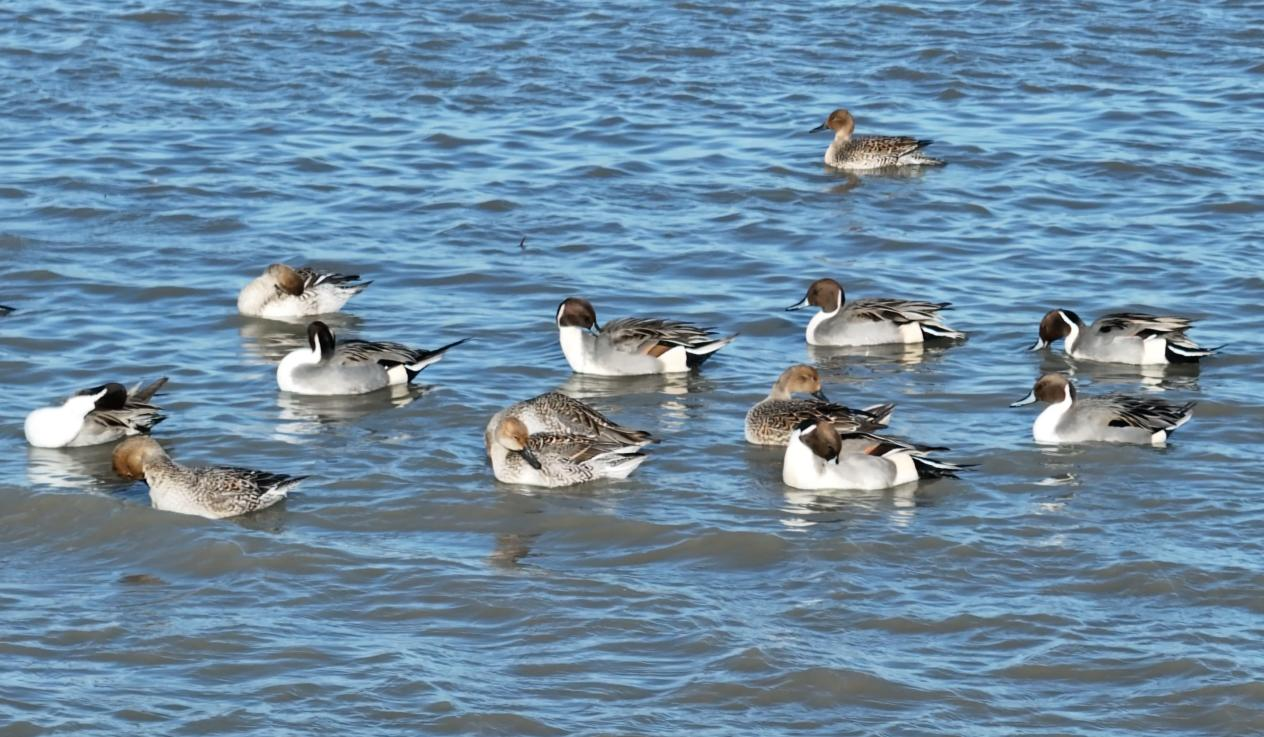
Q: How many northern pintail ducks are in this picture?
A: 13